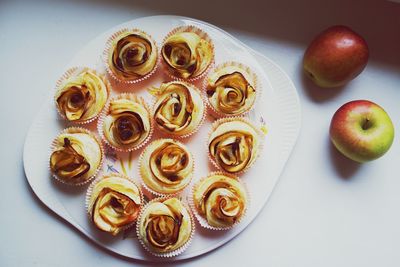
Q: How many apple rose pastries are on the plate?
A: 12